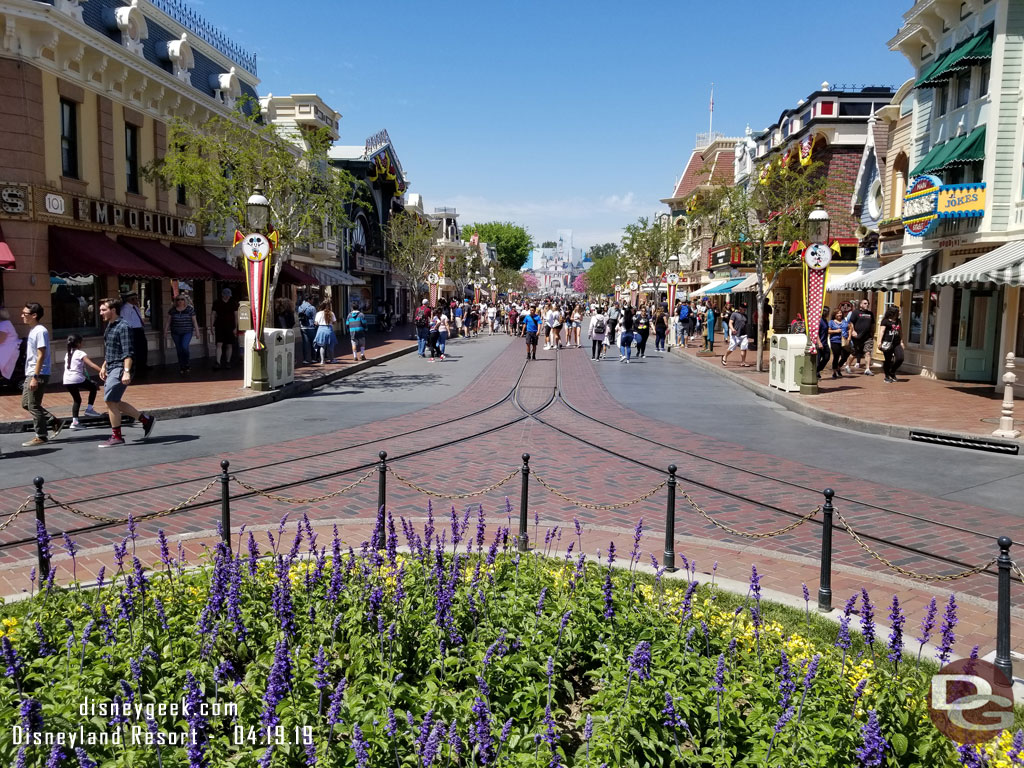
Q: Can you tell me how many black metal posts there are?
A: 7